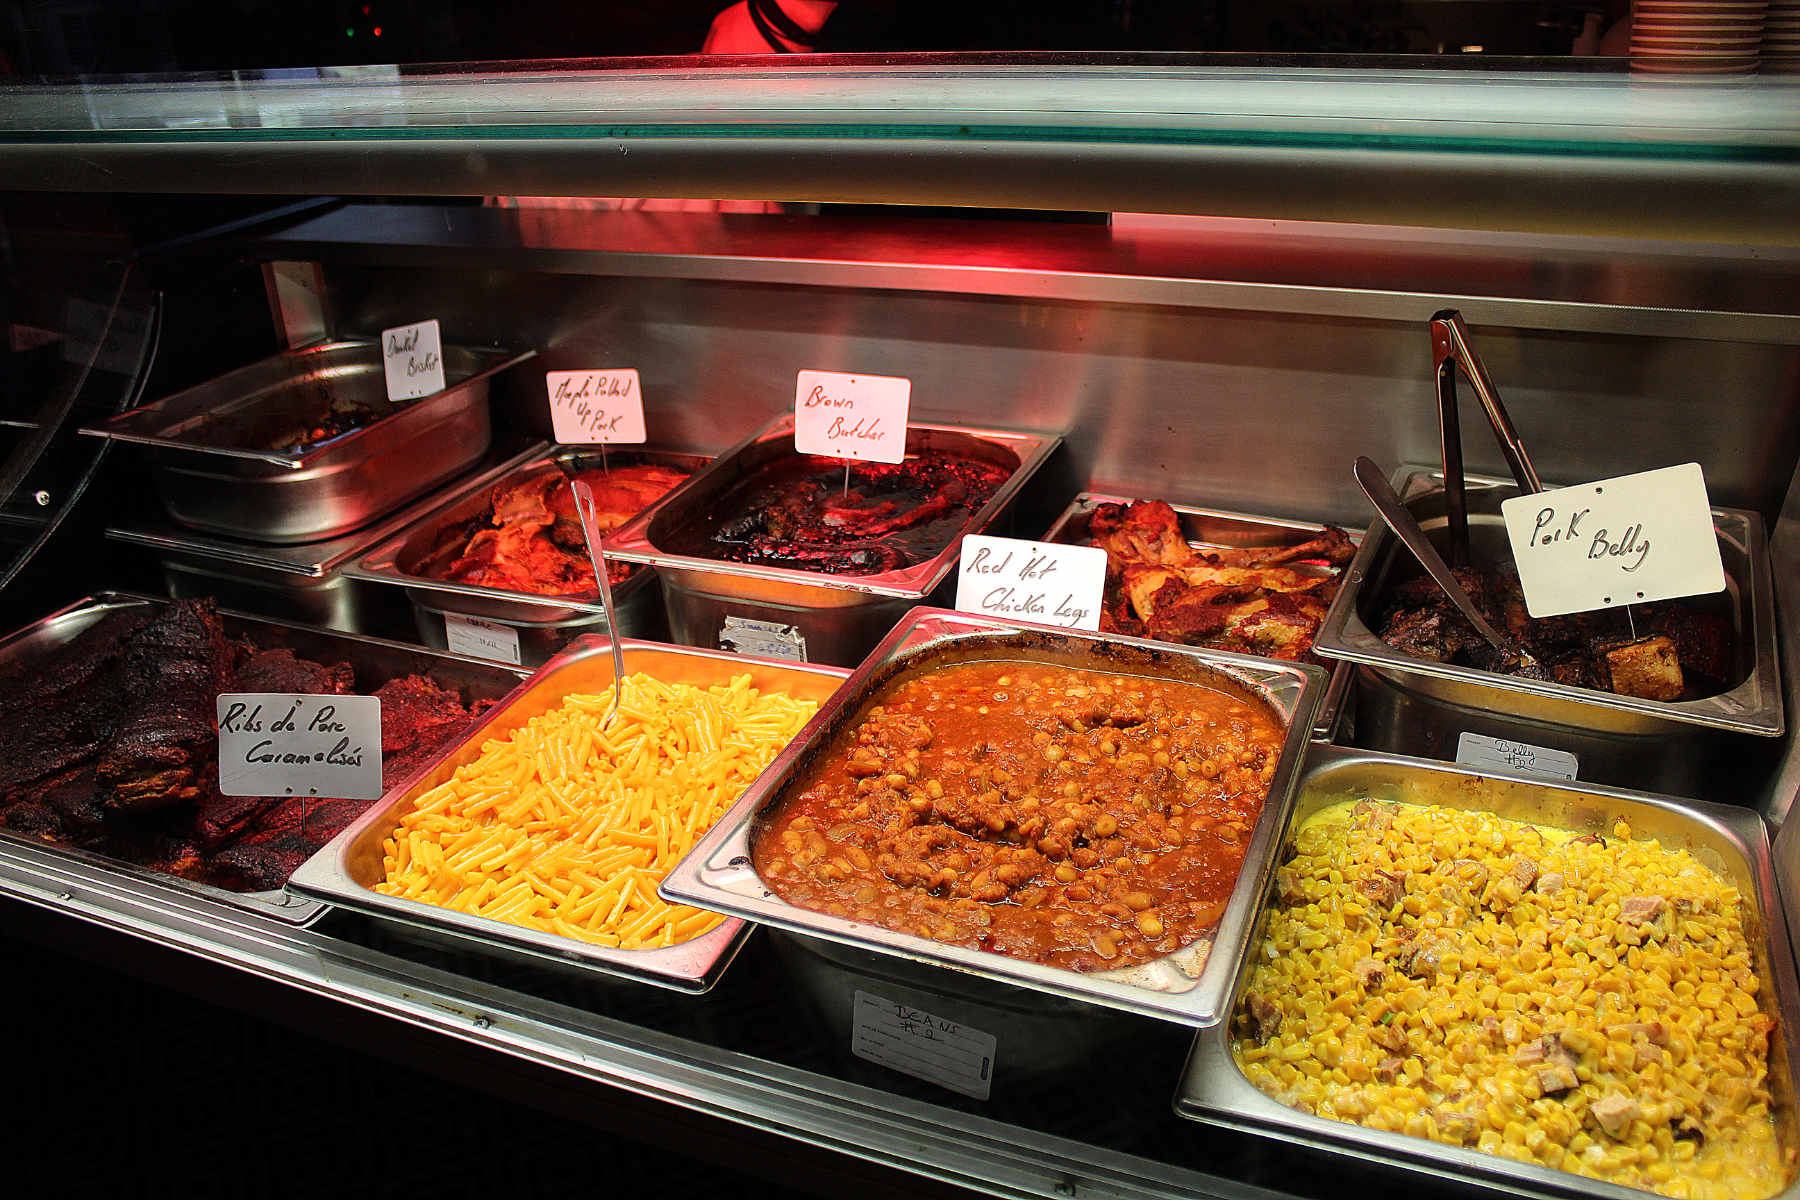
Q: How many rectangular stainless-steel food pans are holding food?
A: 9